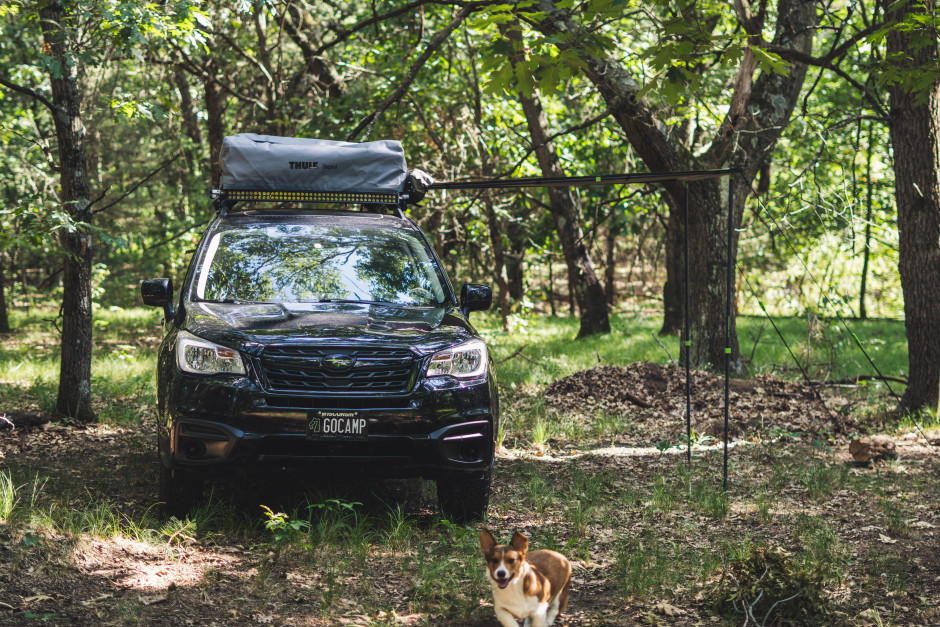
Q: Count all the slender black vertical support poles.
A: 2